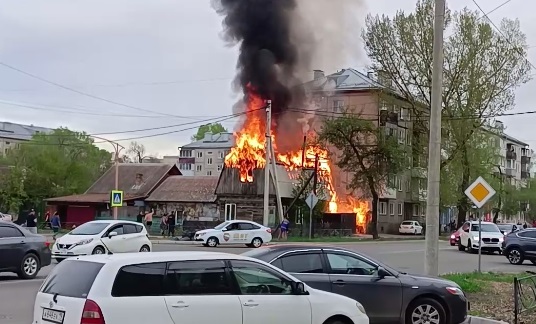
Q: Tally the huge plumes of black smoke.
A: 1